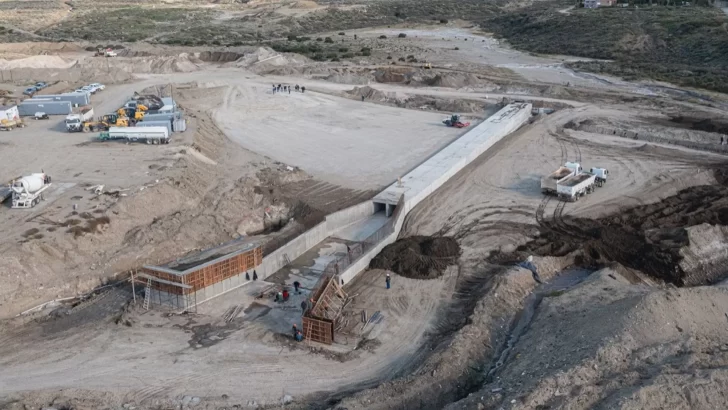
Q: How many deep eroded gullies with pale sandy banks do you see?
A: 1